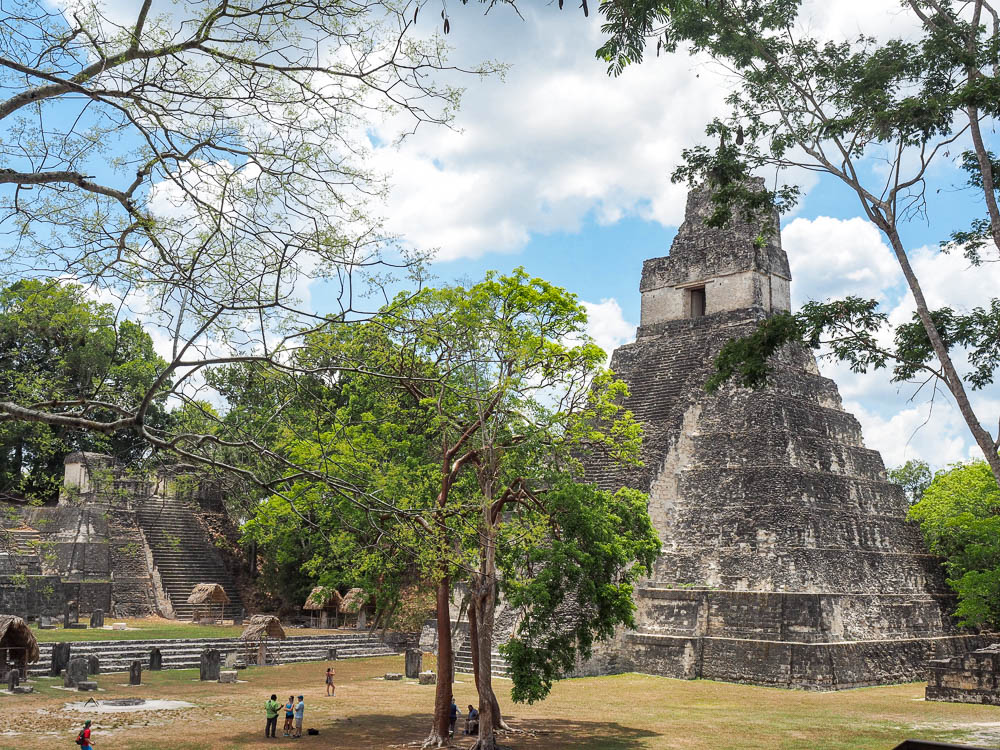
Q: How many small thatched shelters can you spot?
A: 5